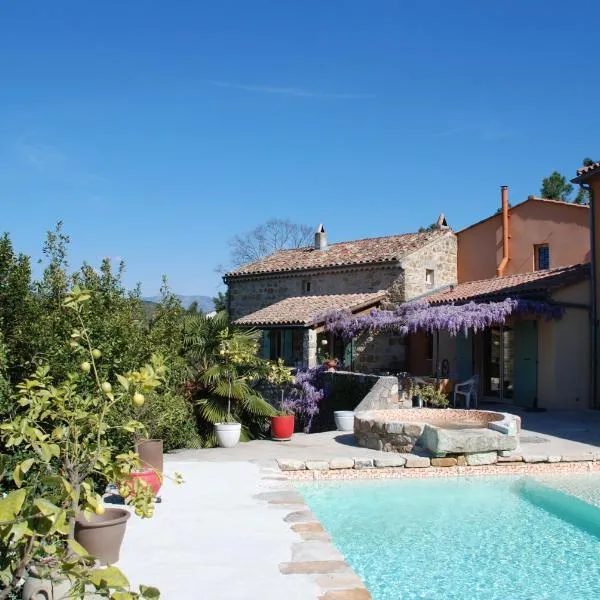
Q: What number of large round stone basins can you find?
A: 1